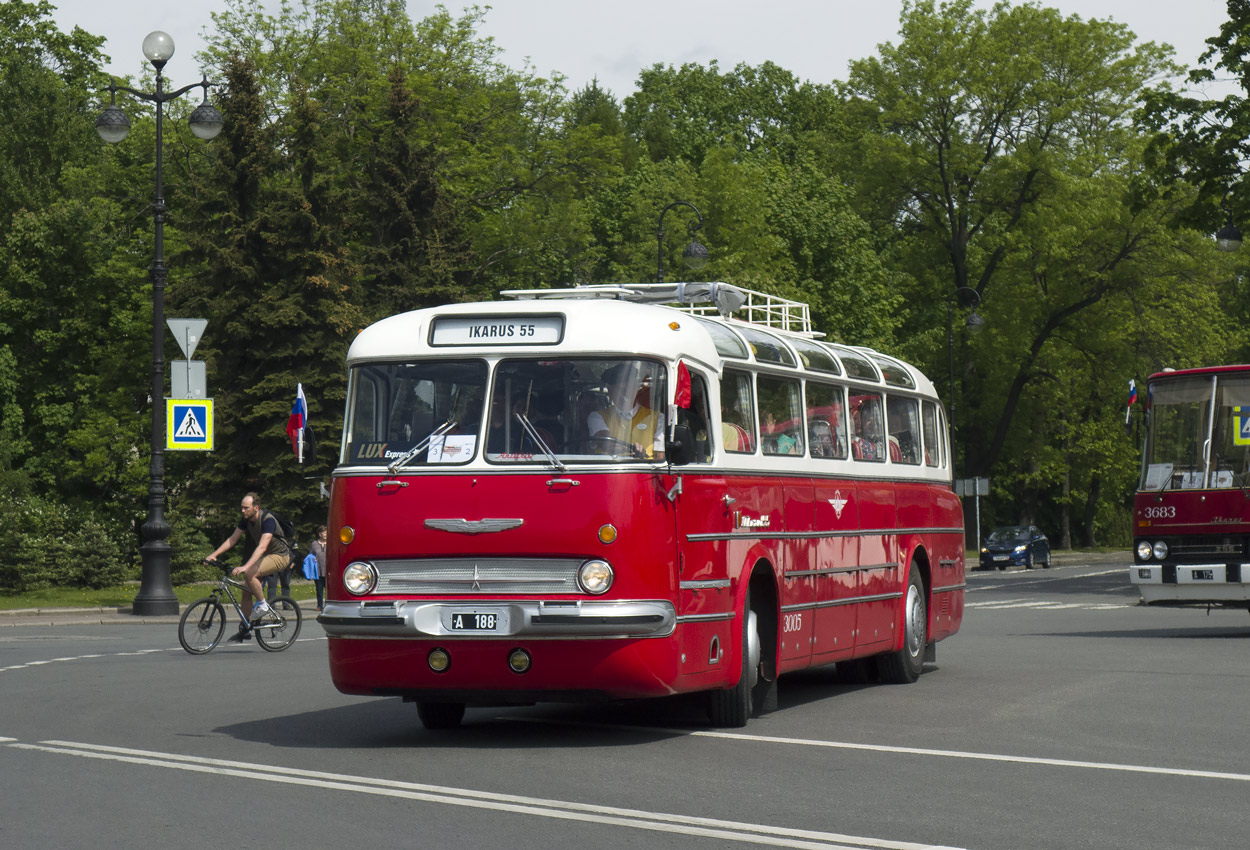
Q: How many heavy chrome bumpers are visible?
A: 1